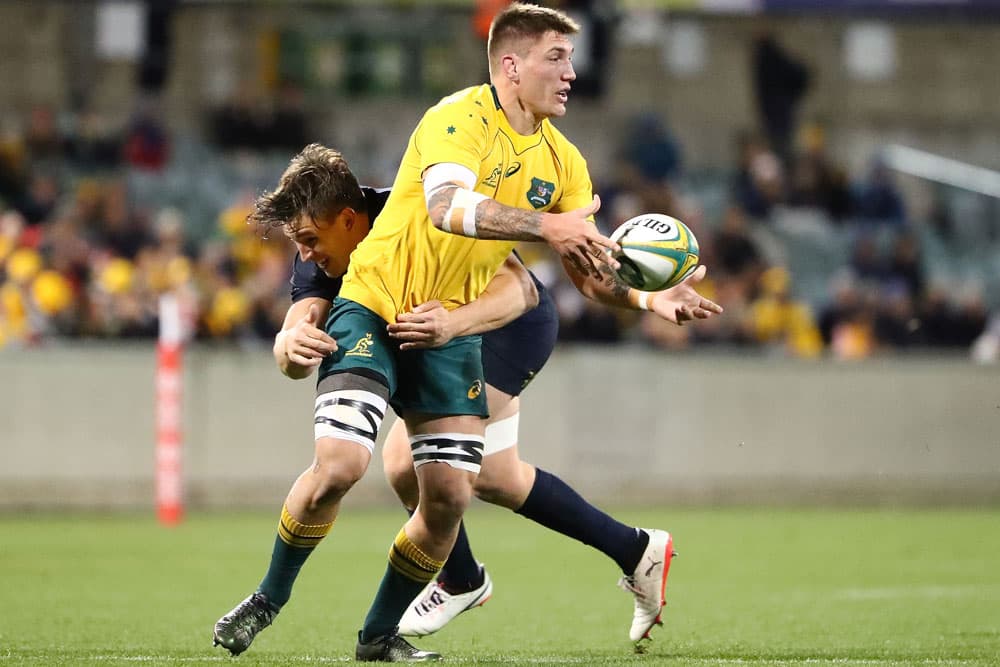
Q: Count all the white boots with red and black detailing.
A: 2